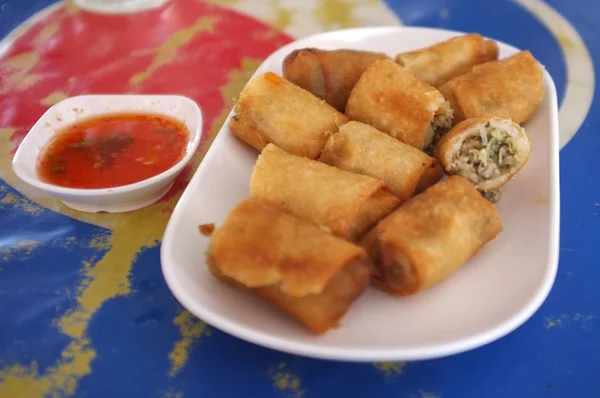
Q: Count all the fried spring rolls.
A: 10